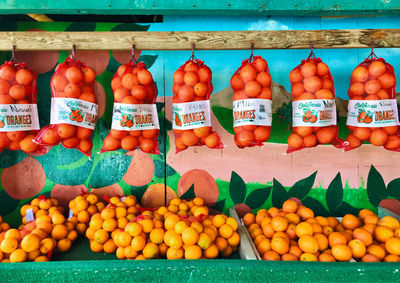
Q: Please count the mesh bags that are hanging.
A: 7